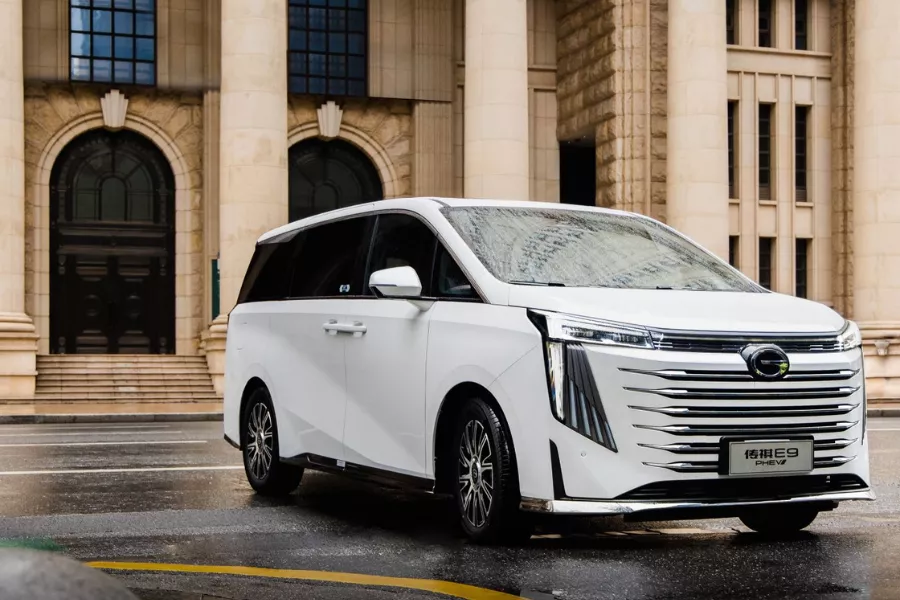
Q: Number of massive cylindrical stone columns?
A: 5